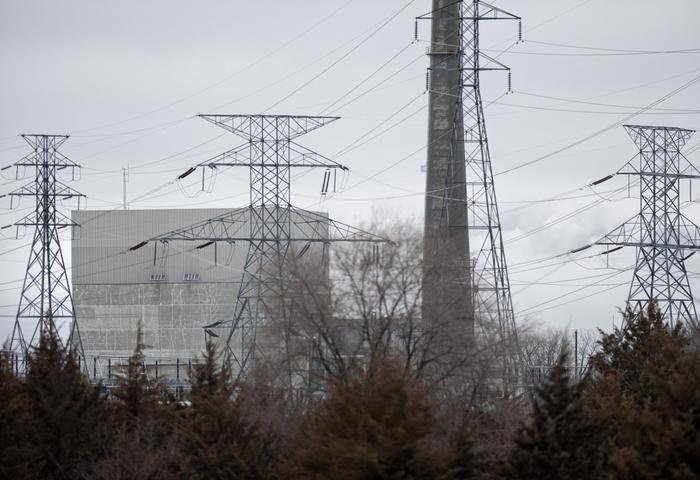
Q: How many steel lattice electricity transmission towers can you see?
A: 4